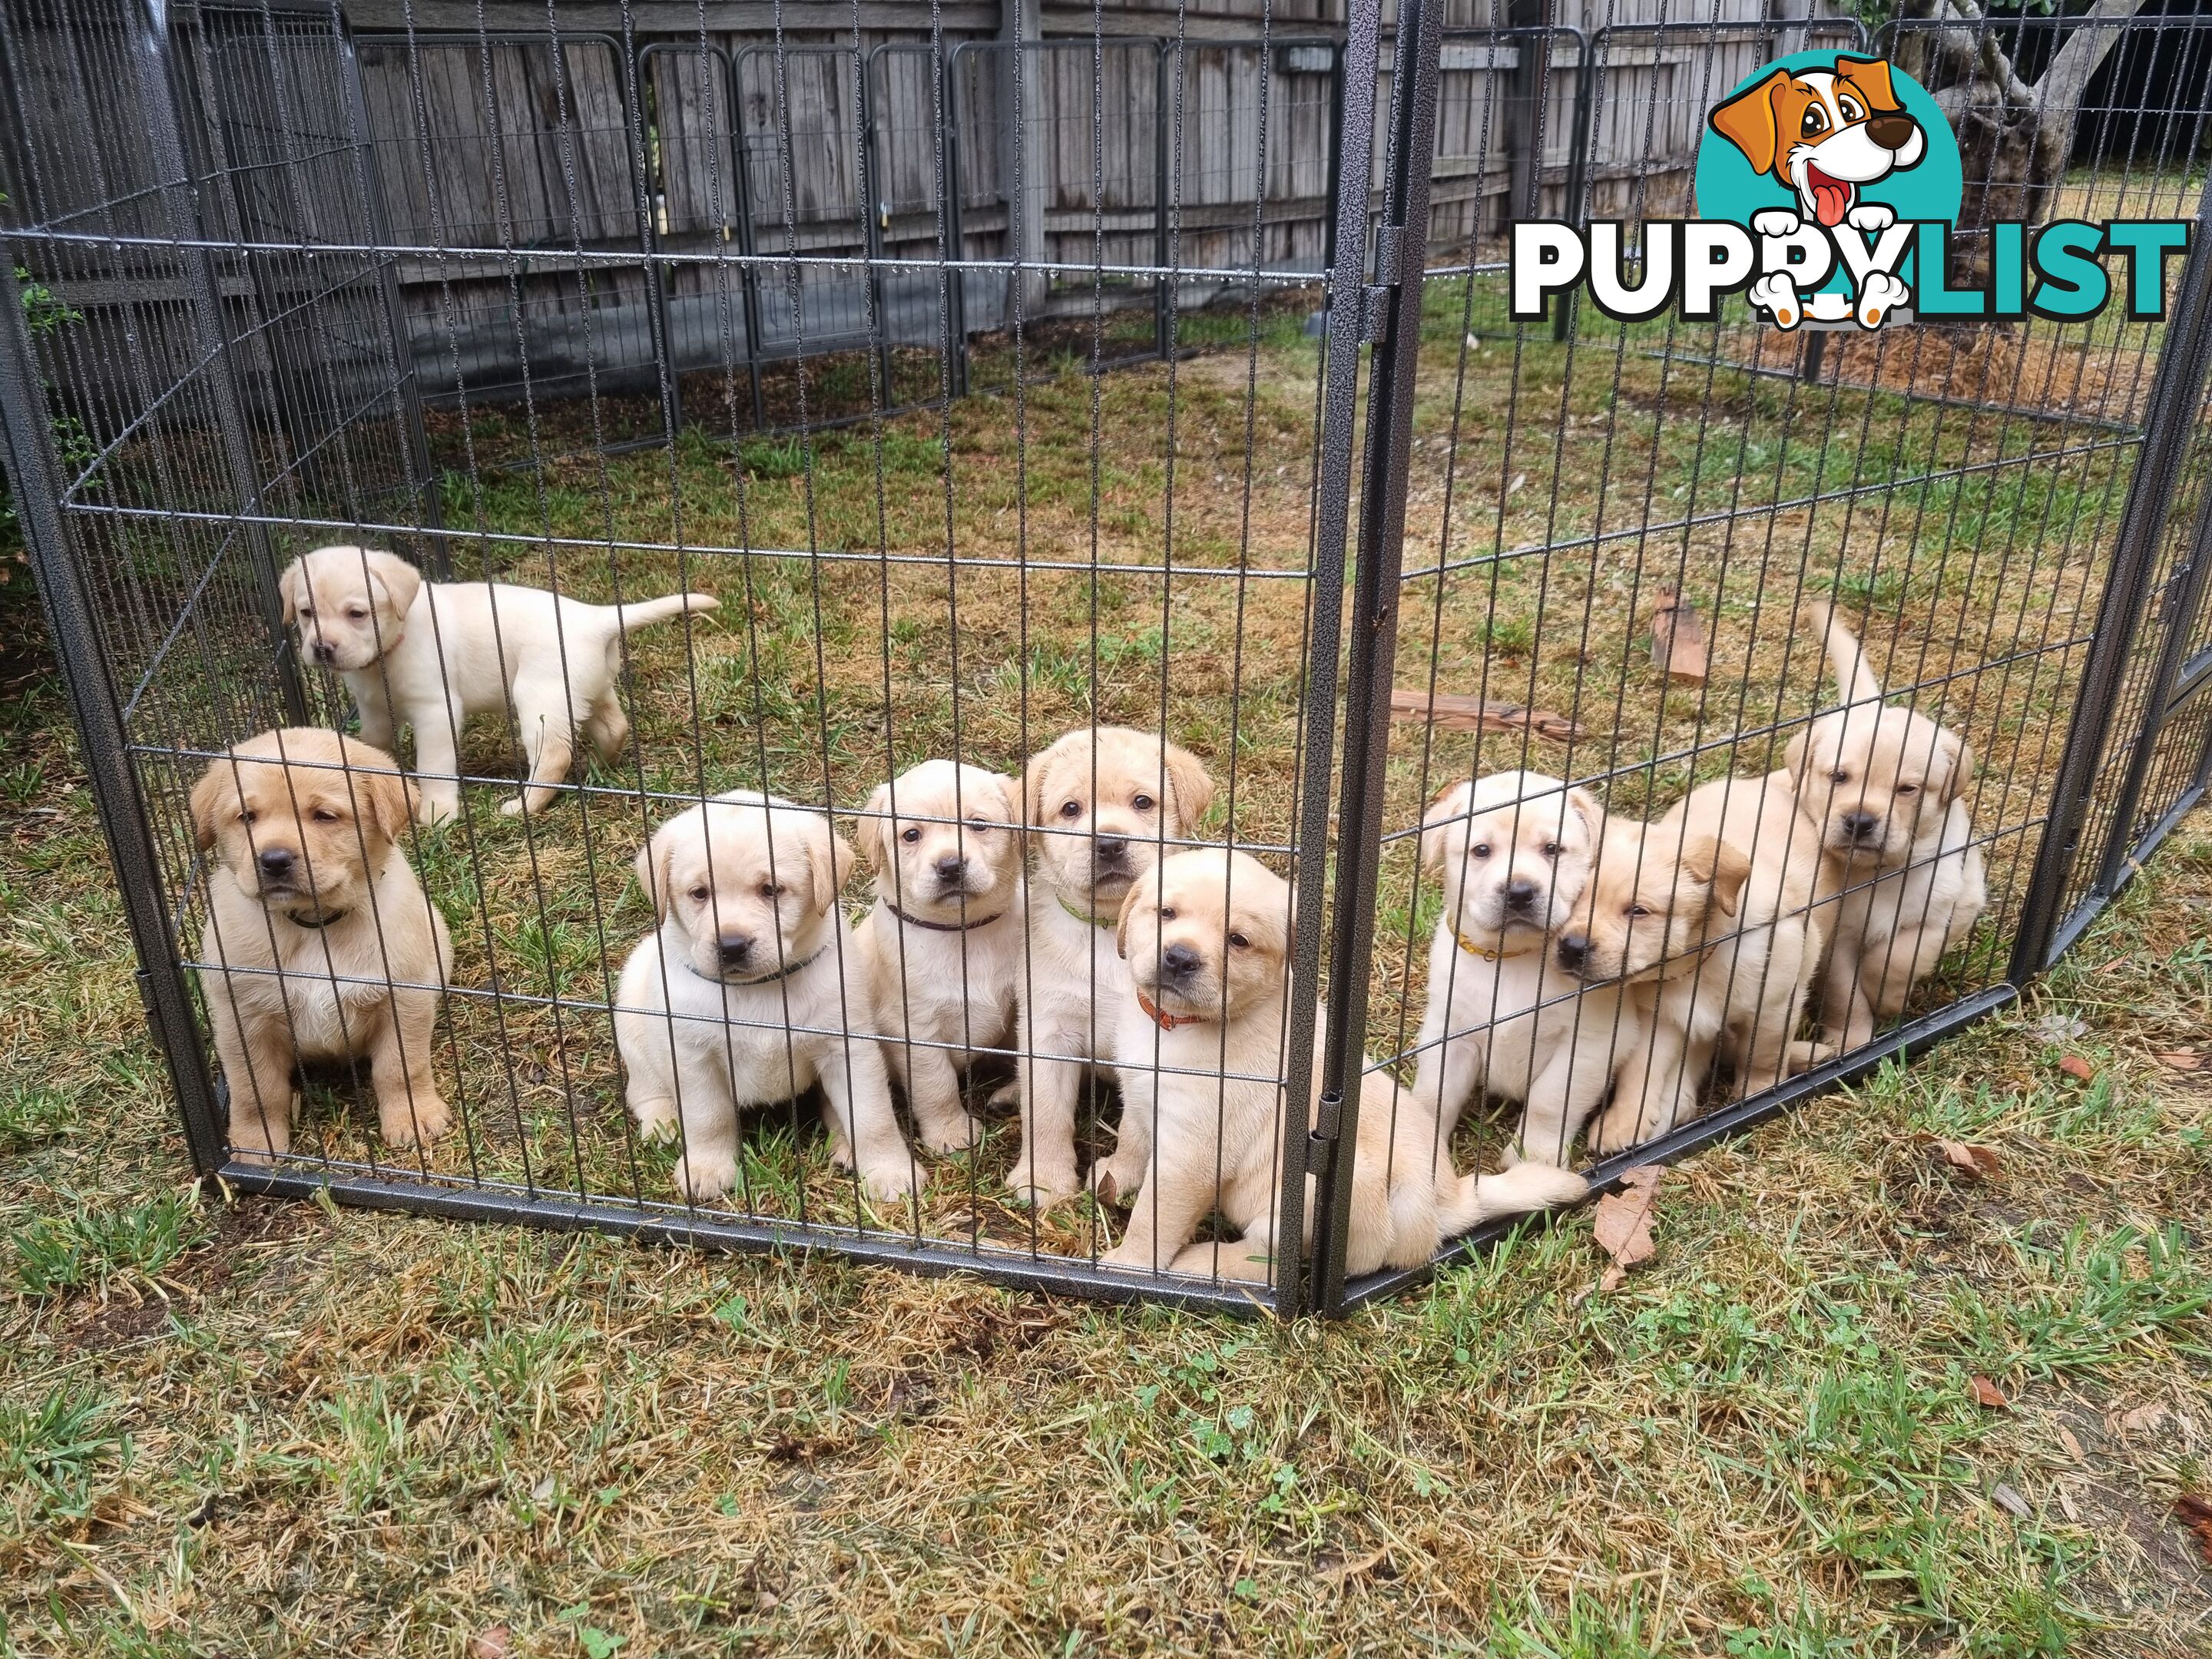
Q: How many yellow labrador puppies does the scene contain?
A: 9